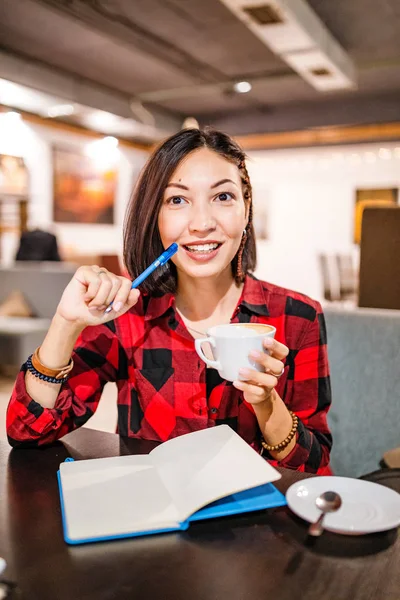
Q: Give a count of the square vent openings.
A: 2